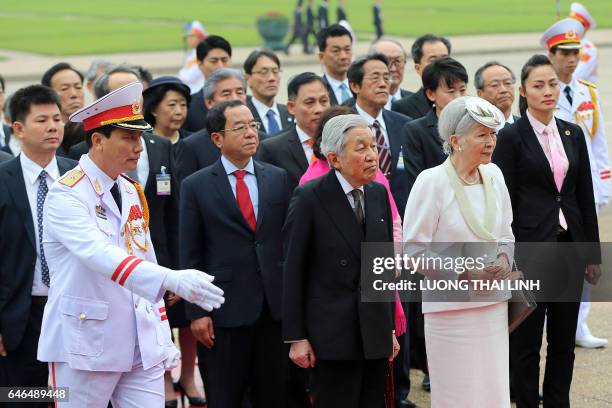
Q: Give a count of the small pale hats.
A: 1